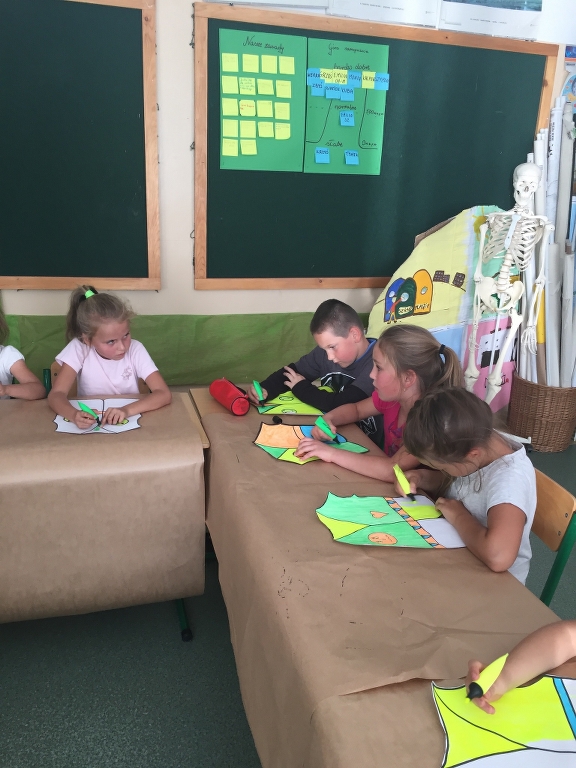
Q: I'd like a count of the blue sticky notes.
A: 9